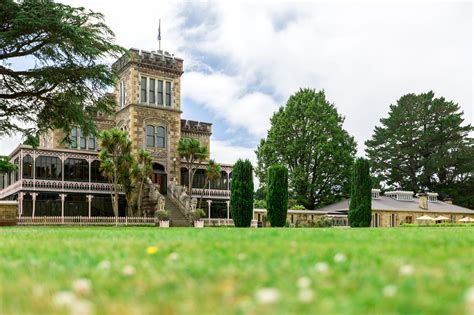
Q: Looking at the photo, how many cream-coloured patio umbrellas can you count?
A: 3